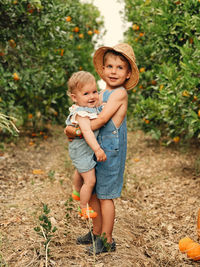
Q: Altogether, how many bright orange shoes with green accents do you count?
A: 2